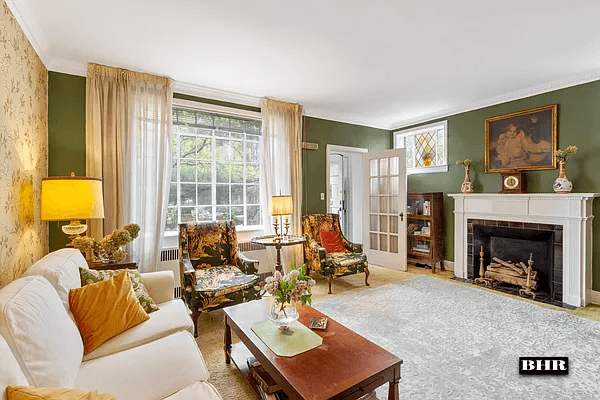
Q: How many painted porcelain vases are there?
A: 2